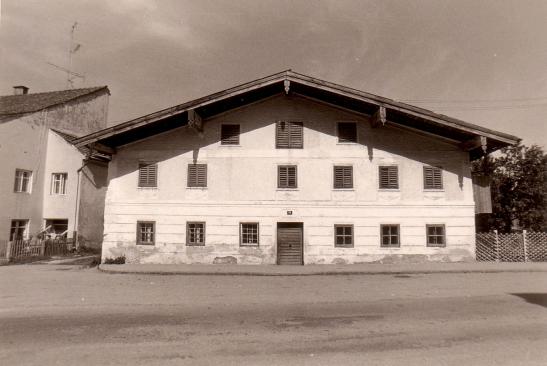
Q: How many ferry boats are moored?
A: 0